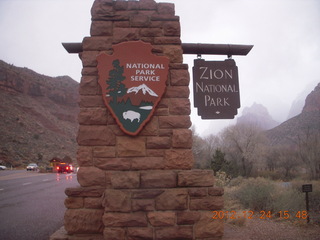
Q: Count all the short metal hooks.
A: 2